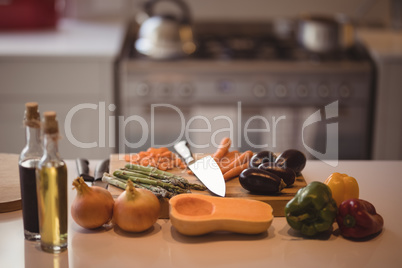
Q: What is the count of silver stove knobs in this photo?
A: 8